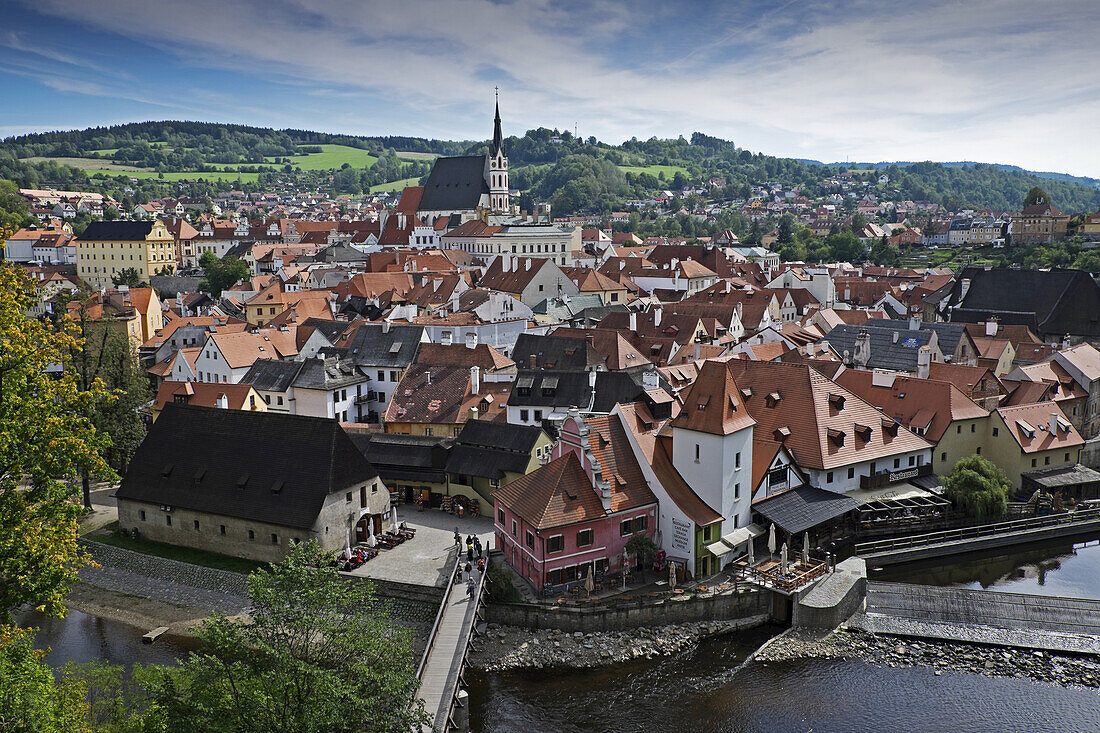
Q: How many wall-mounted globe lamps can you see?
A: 0